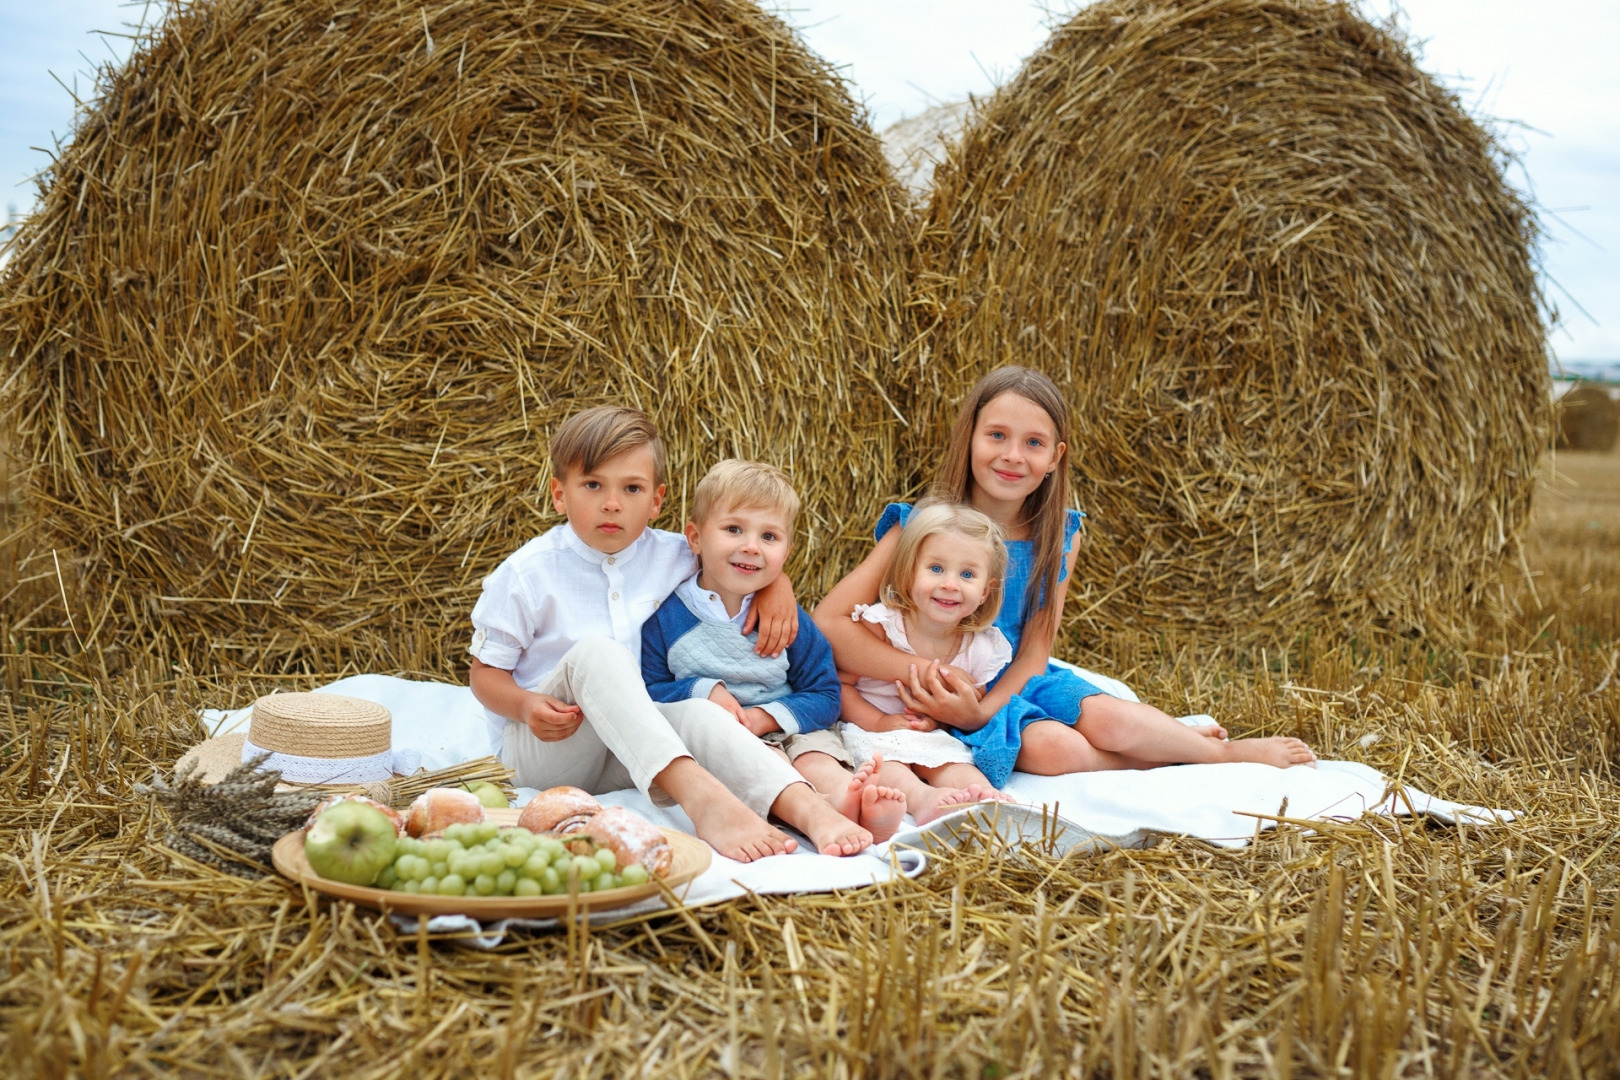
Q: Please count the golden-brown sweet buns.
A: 4